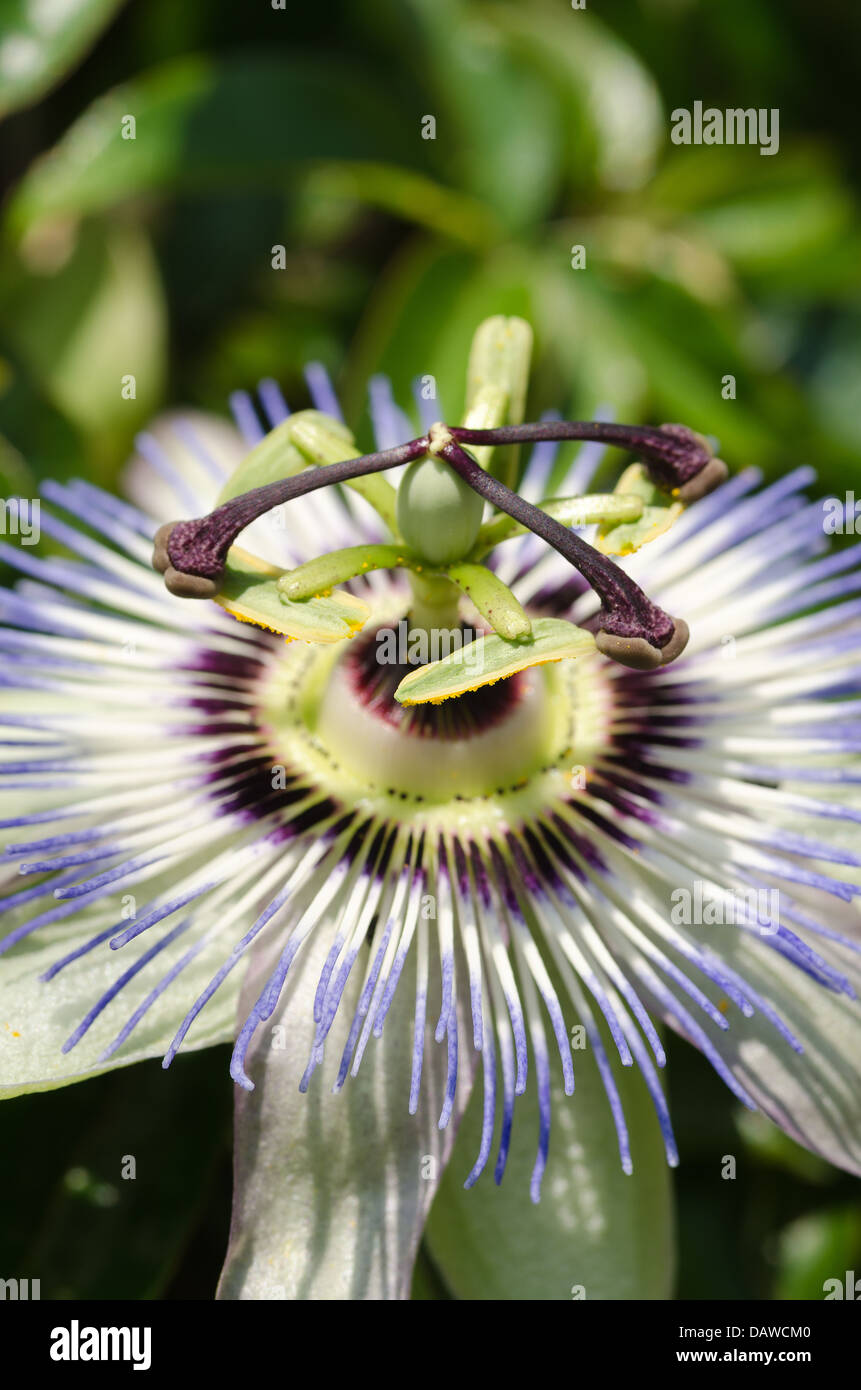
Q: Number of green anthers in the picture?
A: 5